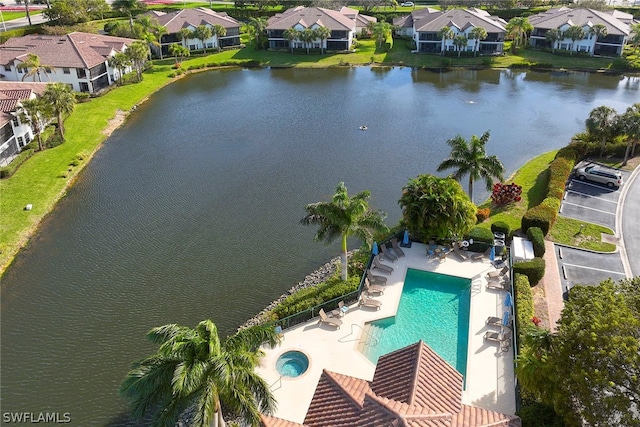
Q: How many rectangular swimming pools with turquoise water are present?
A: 1